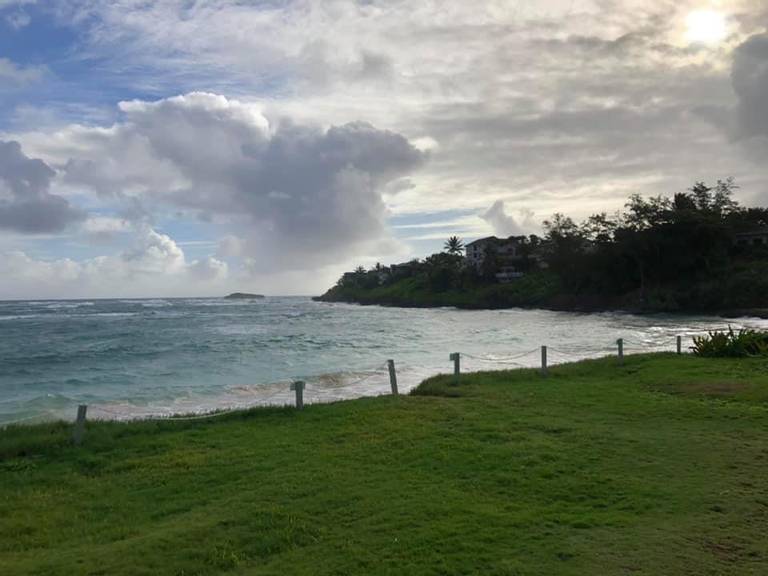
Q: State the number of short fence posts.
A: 7